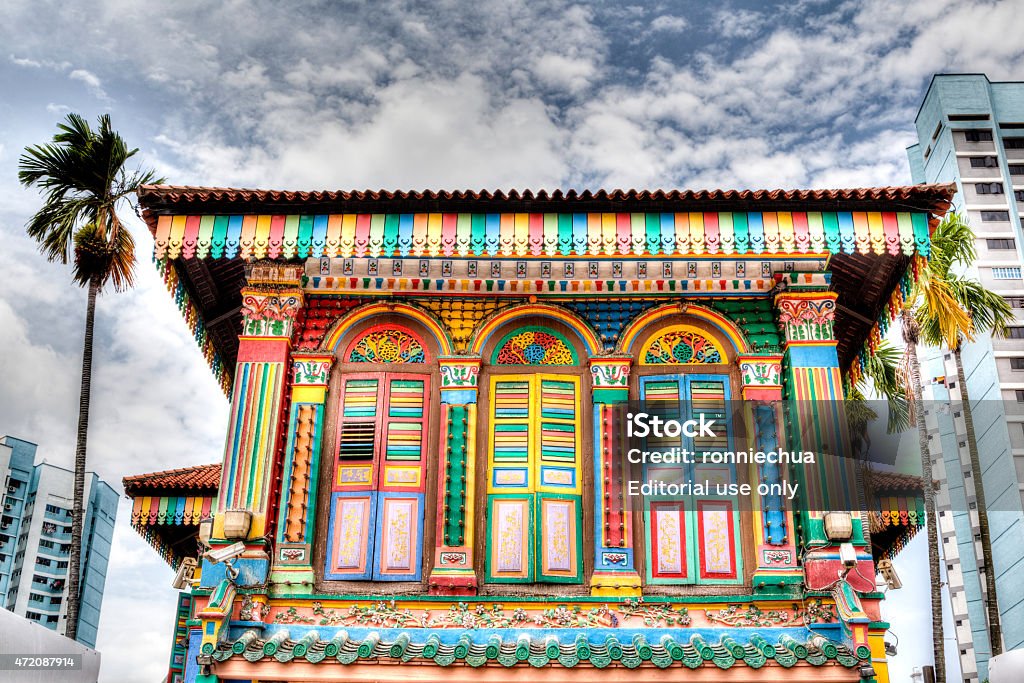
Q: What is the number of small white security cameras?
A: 4